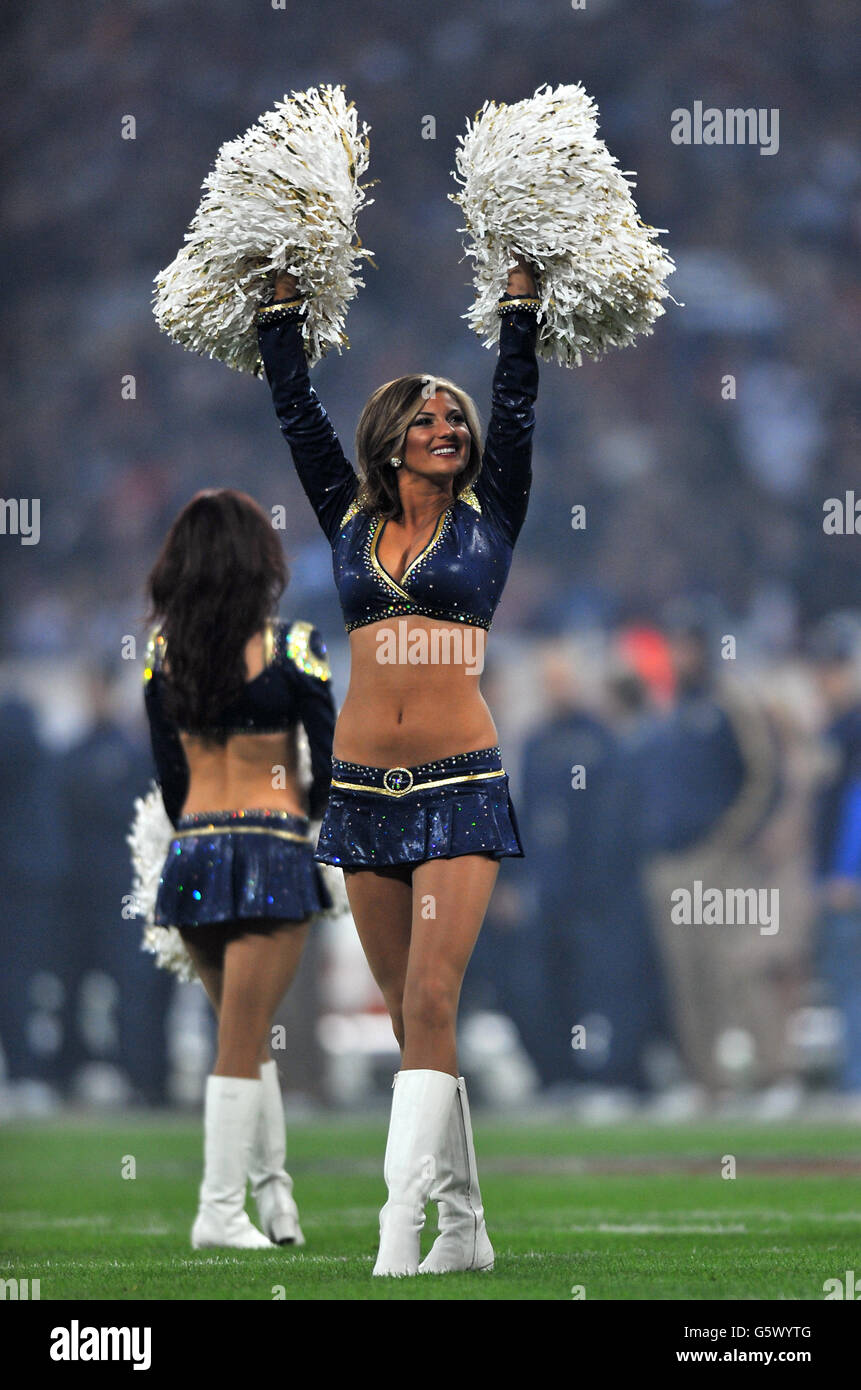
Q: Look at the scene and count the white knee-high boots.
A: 4